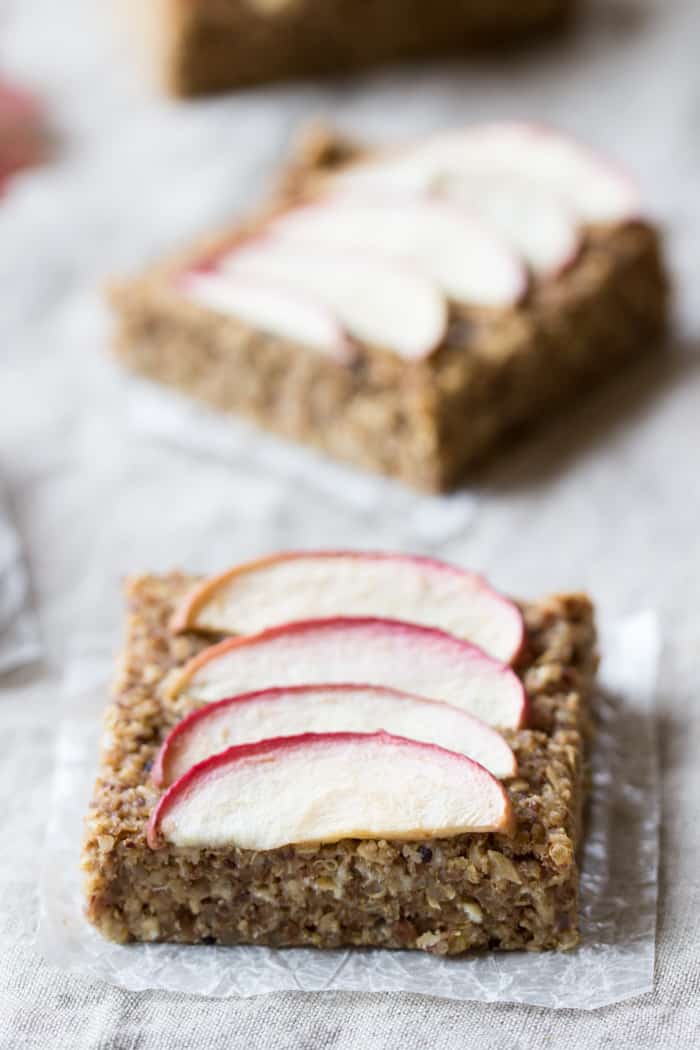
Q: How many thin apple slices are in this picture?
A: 9